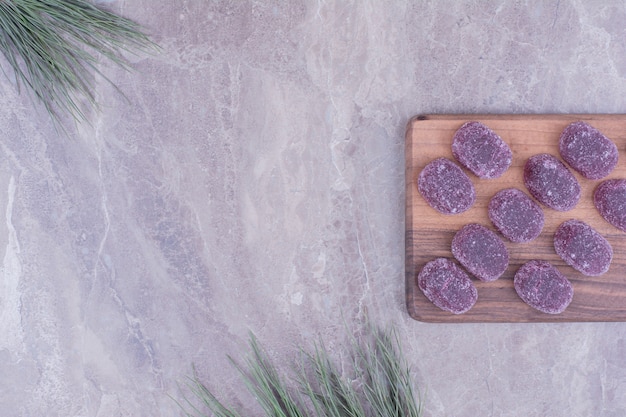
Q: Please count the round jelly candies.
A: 10